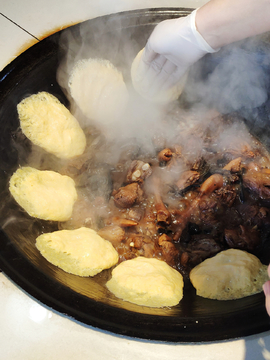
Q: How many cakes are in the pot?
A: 7